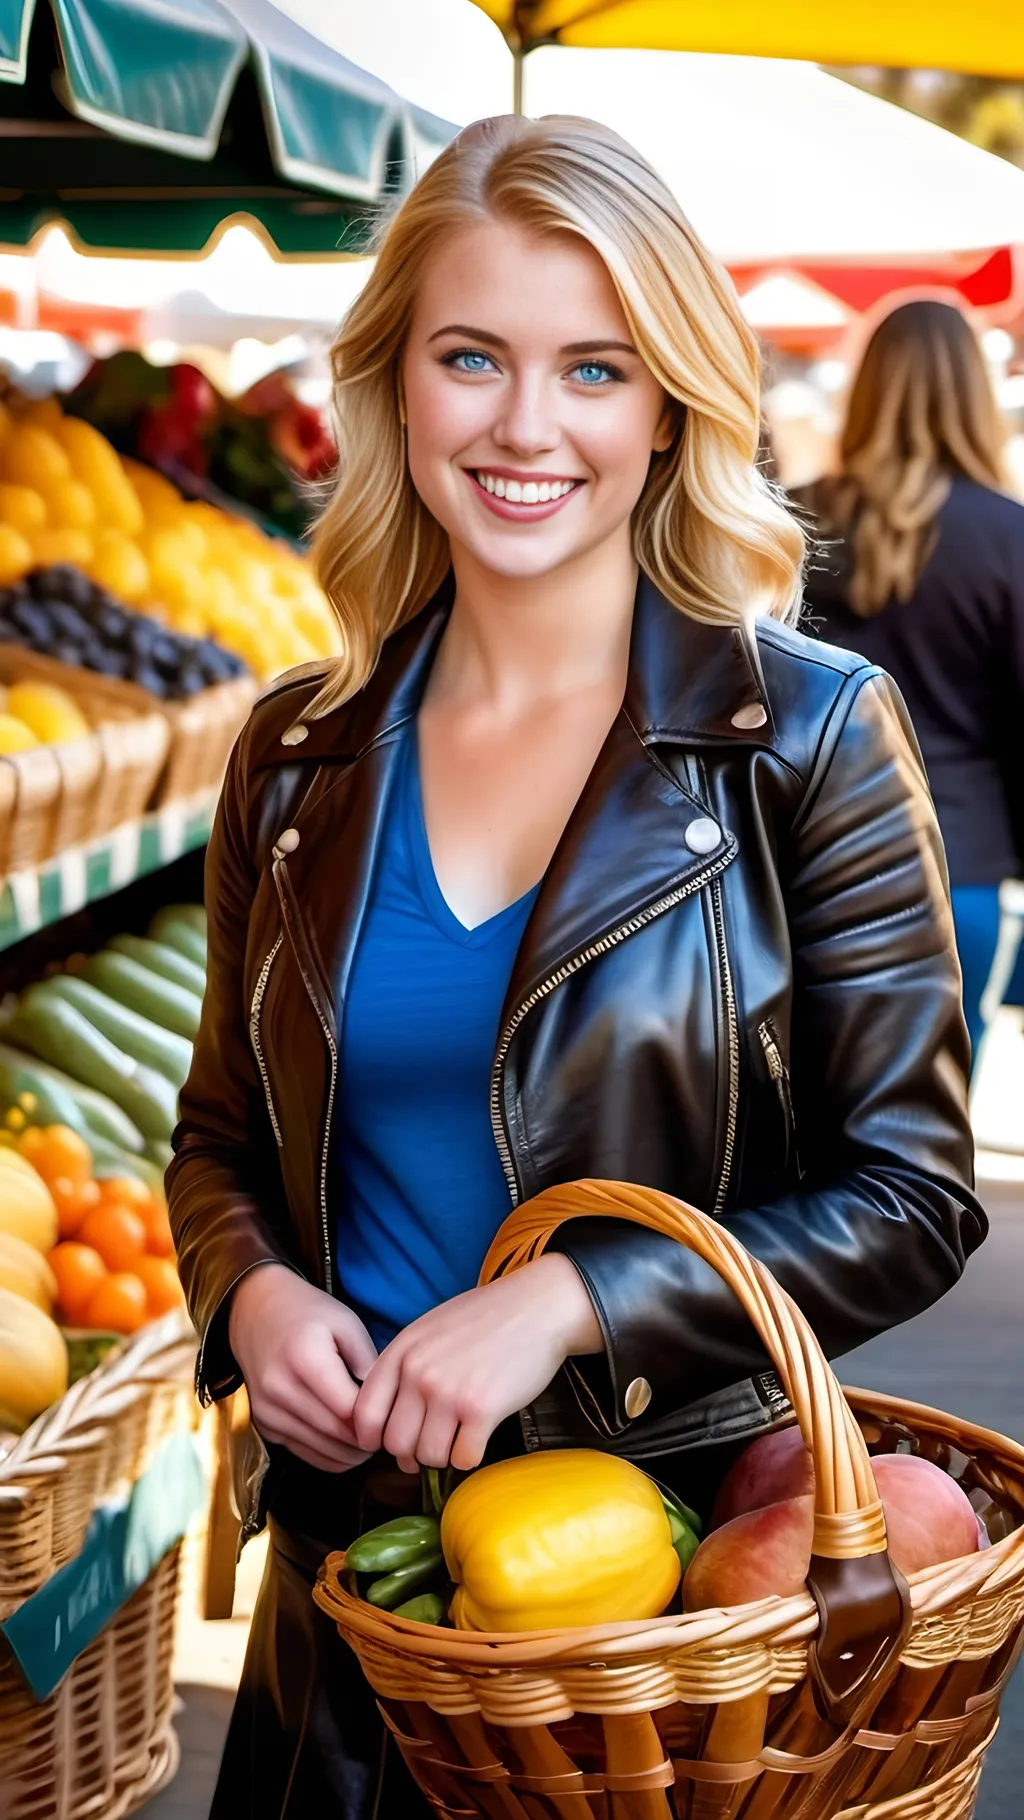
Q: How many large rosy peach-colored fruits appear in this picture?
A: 3